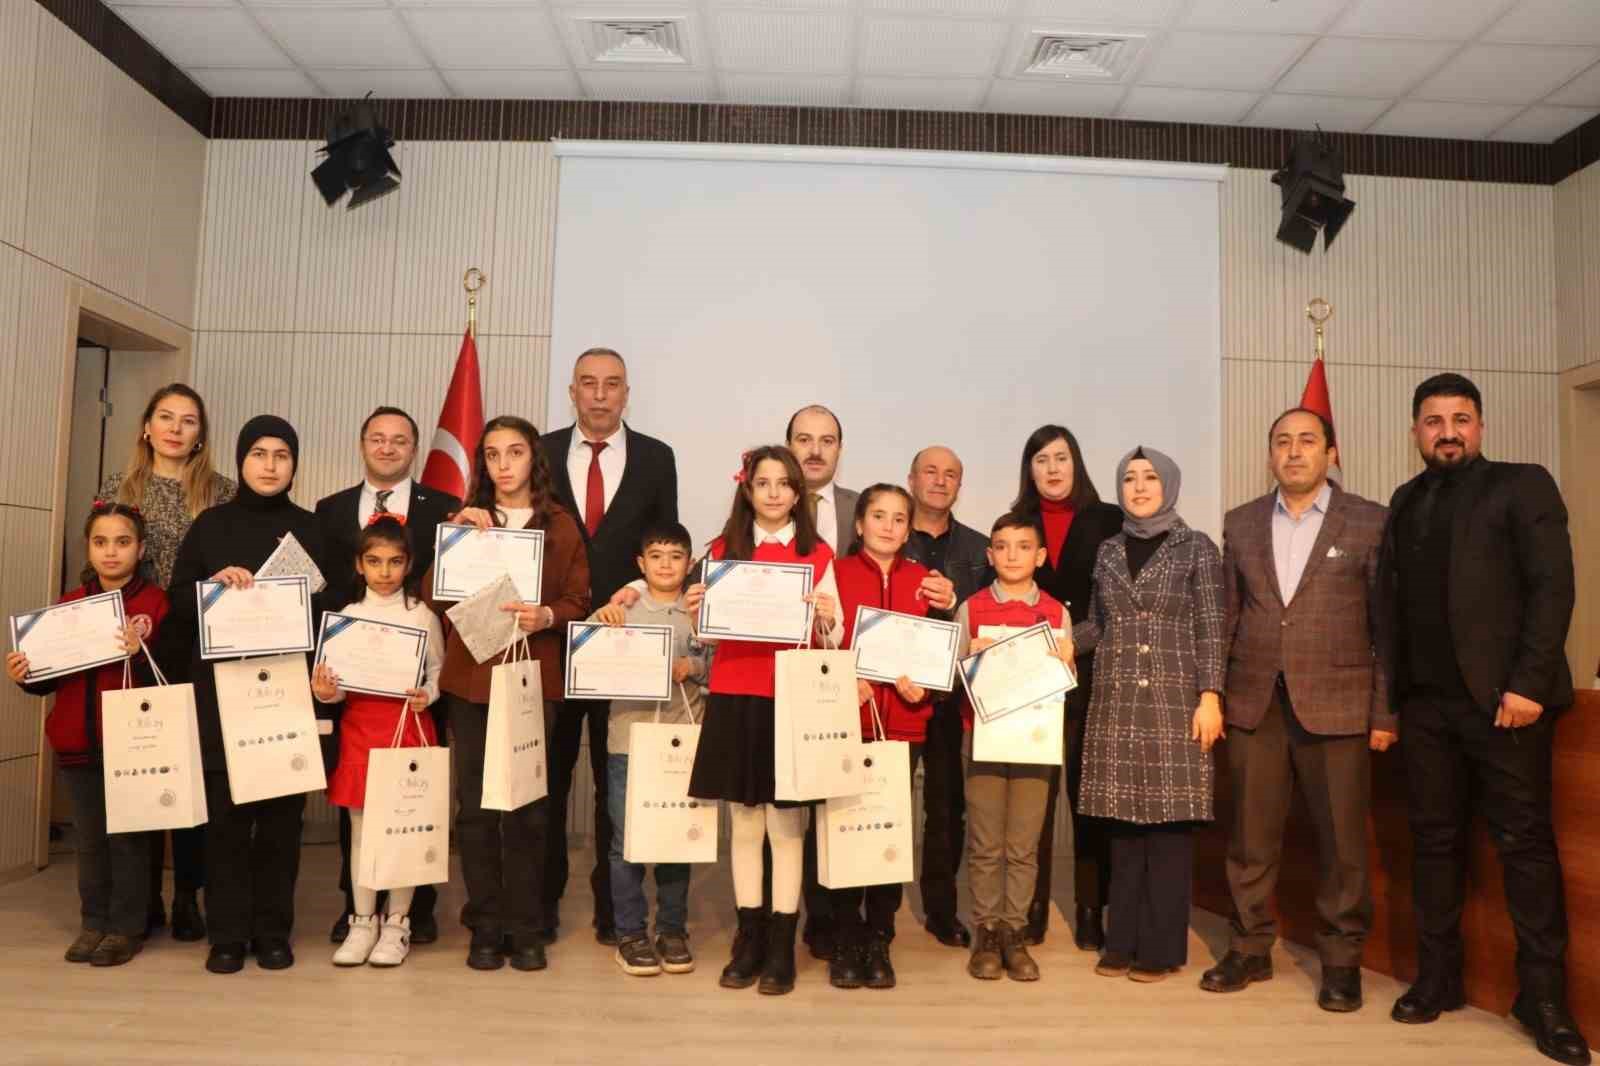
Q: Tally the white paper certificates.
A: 8